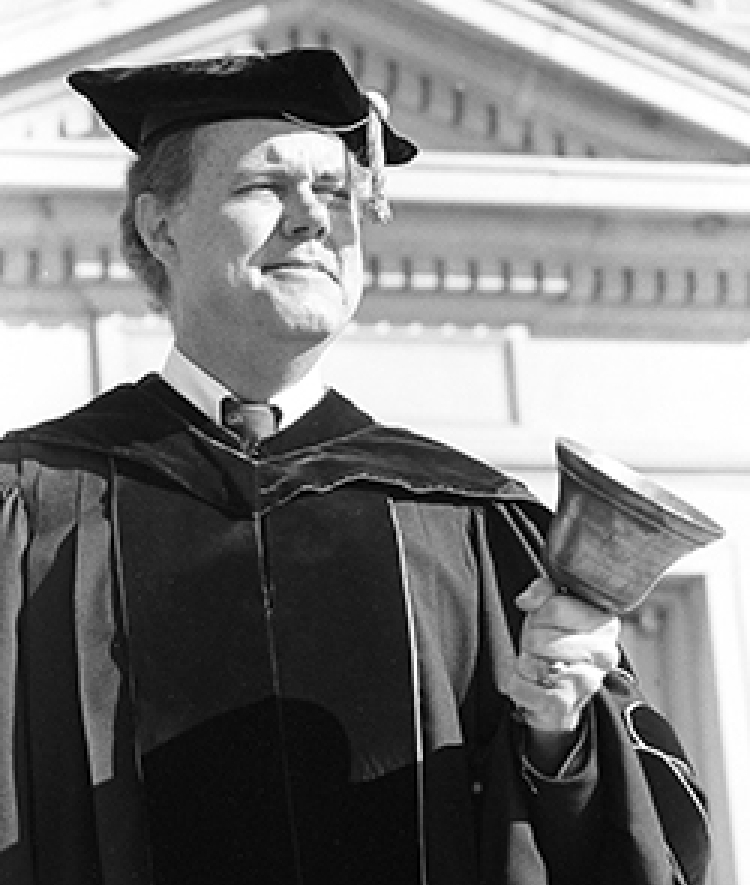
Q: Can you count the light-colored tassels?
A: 1